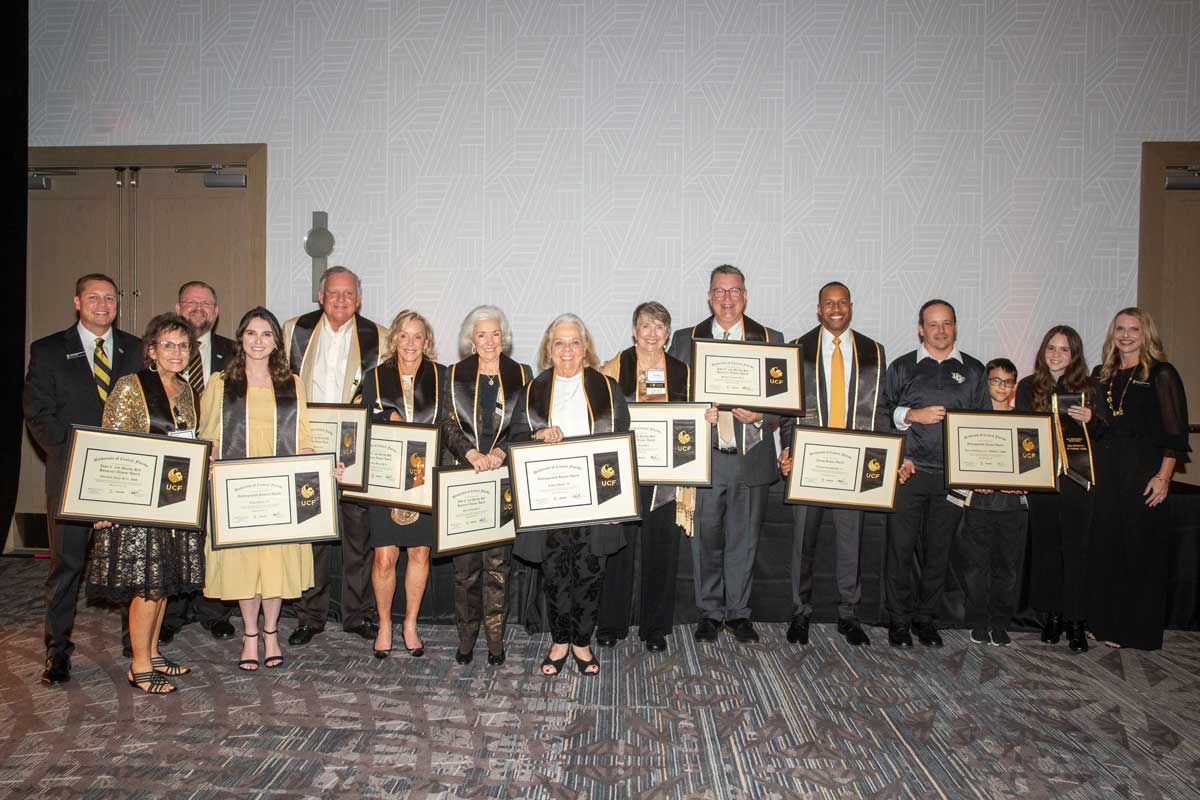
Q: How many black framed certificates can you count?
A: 10